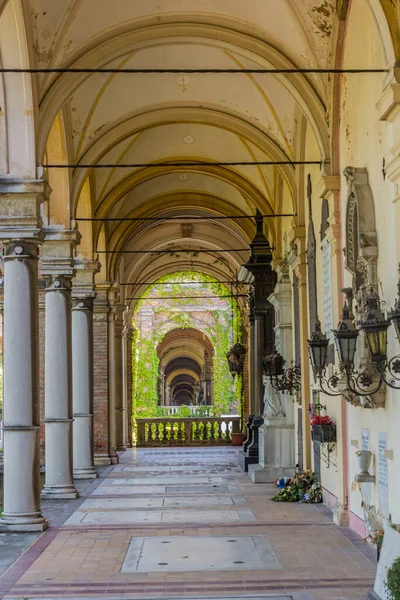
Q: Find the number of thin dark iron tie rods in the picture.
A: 6